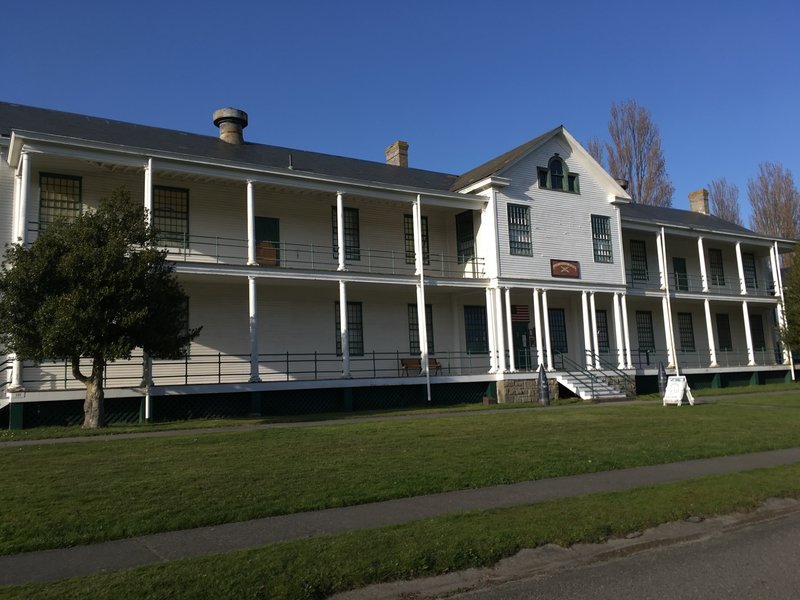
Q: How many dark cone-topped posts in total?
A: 2